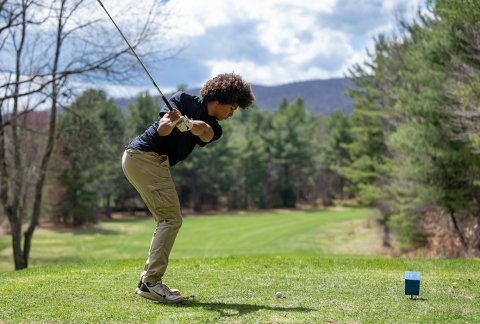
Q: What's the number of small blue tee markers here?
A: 1